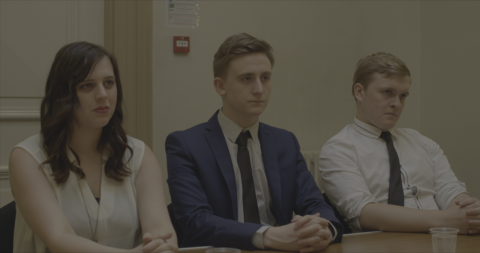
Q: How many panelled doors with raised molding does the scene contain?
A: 1